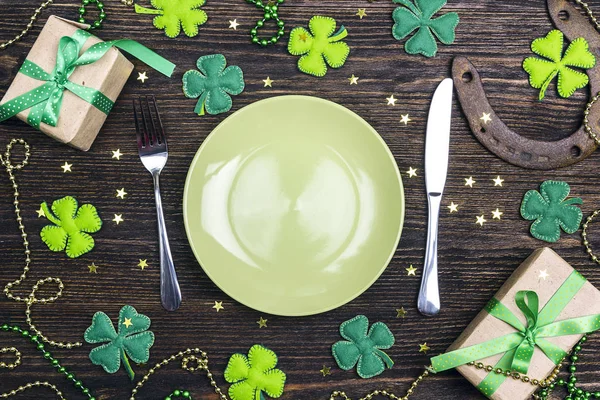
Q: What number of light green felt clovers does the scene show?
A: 5